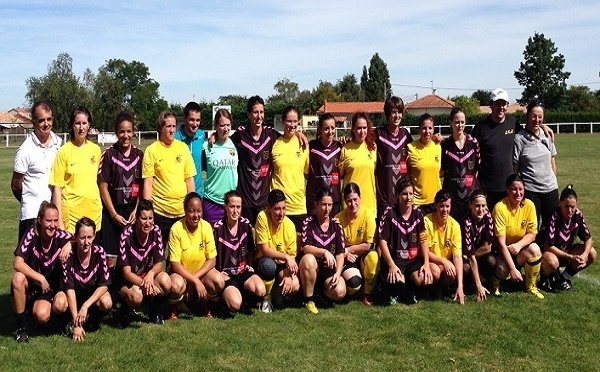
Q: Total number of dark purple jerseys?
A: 13